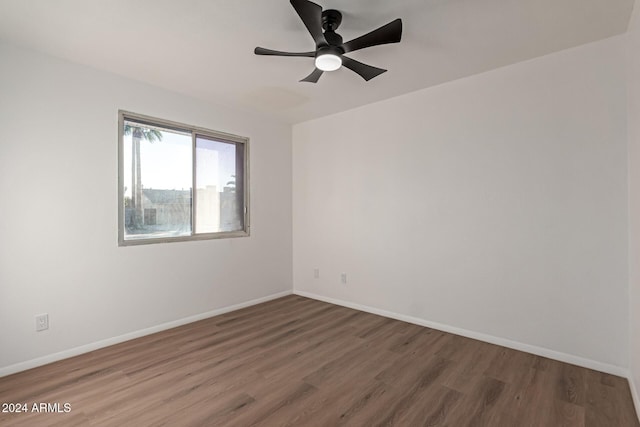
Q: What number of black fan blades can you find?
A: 5